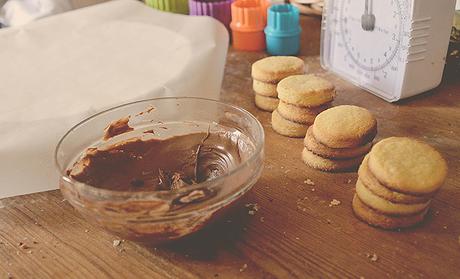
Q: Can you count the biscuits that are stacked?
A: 13